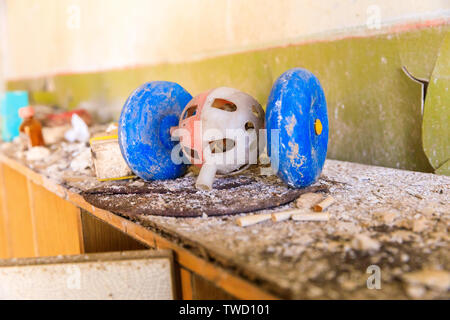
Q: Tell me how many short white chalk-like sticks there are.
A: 4